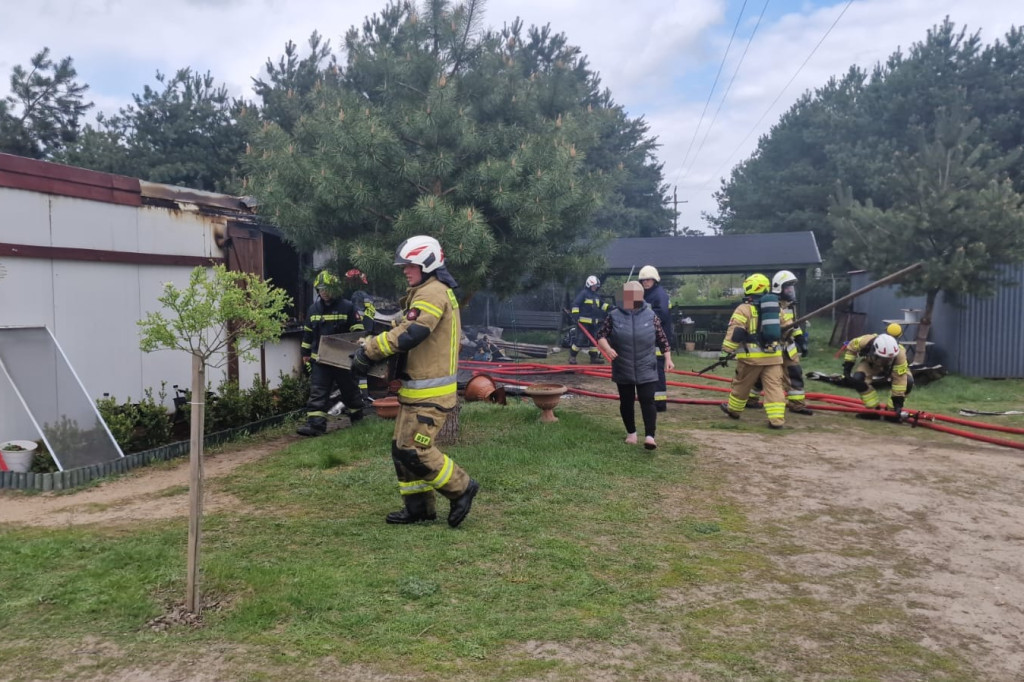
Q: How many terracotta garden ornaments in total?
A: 3